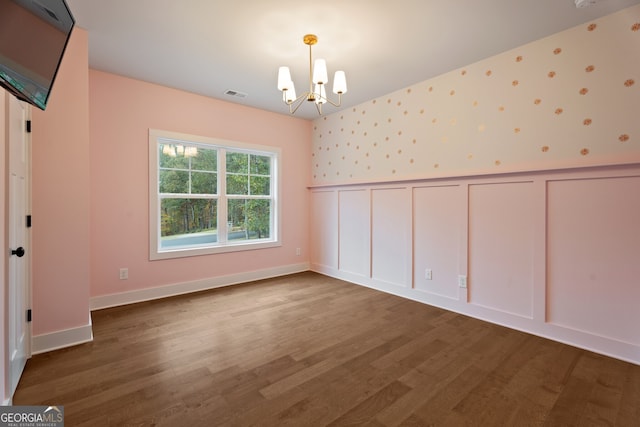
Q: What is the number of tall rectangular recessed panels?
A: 6